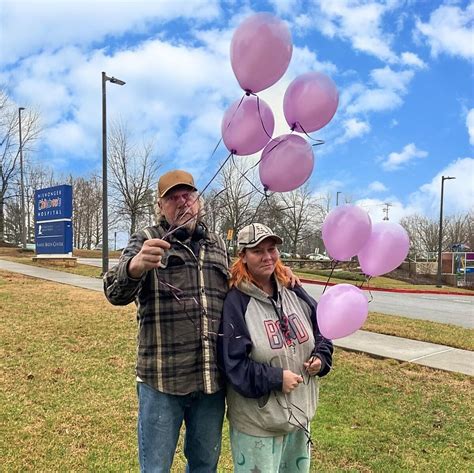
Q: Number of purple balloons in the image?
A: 7